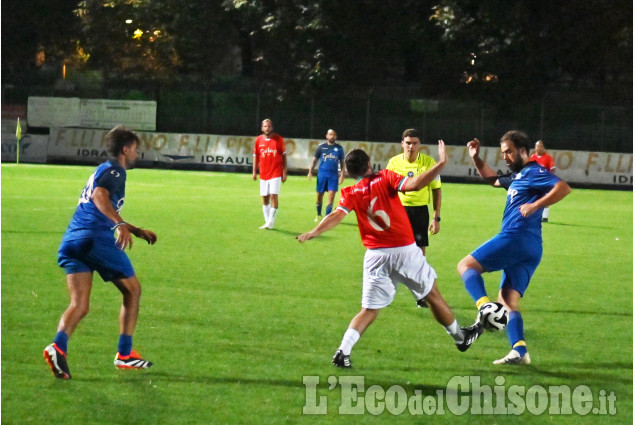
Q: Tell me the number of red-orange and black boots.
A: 2